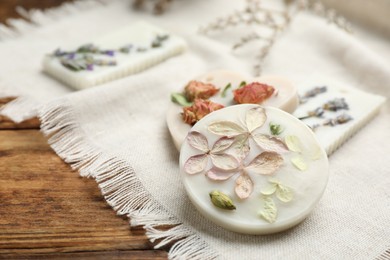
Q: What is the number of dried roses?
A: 3